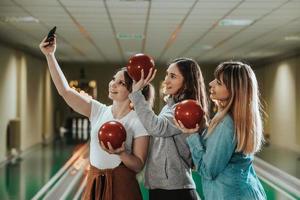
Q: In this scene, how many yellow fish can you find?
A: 0